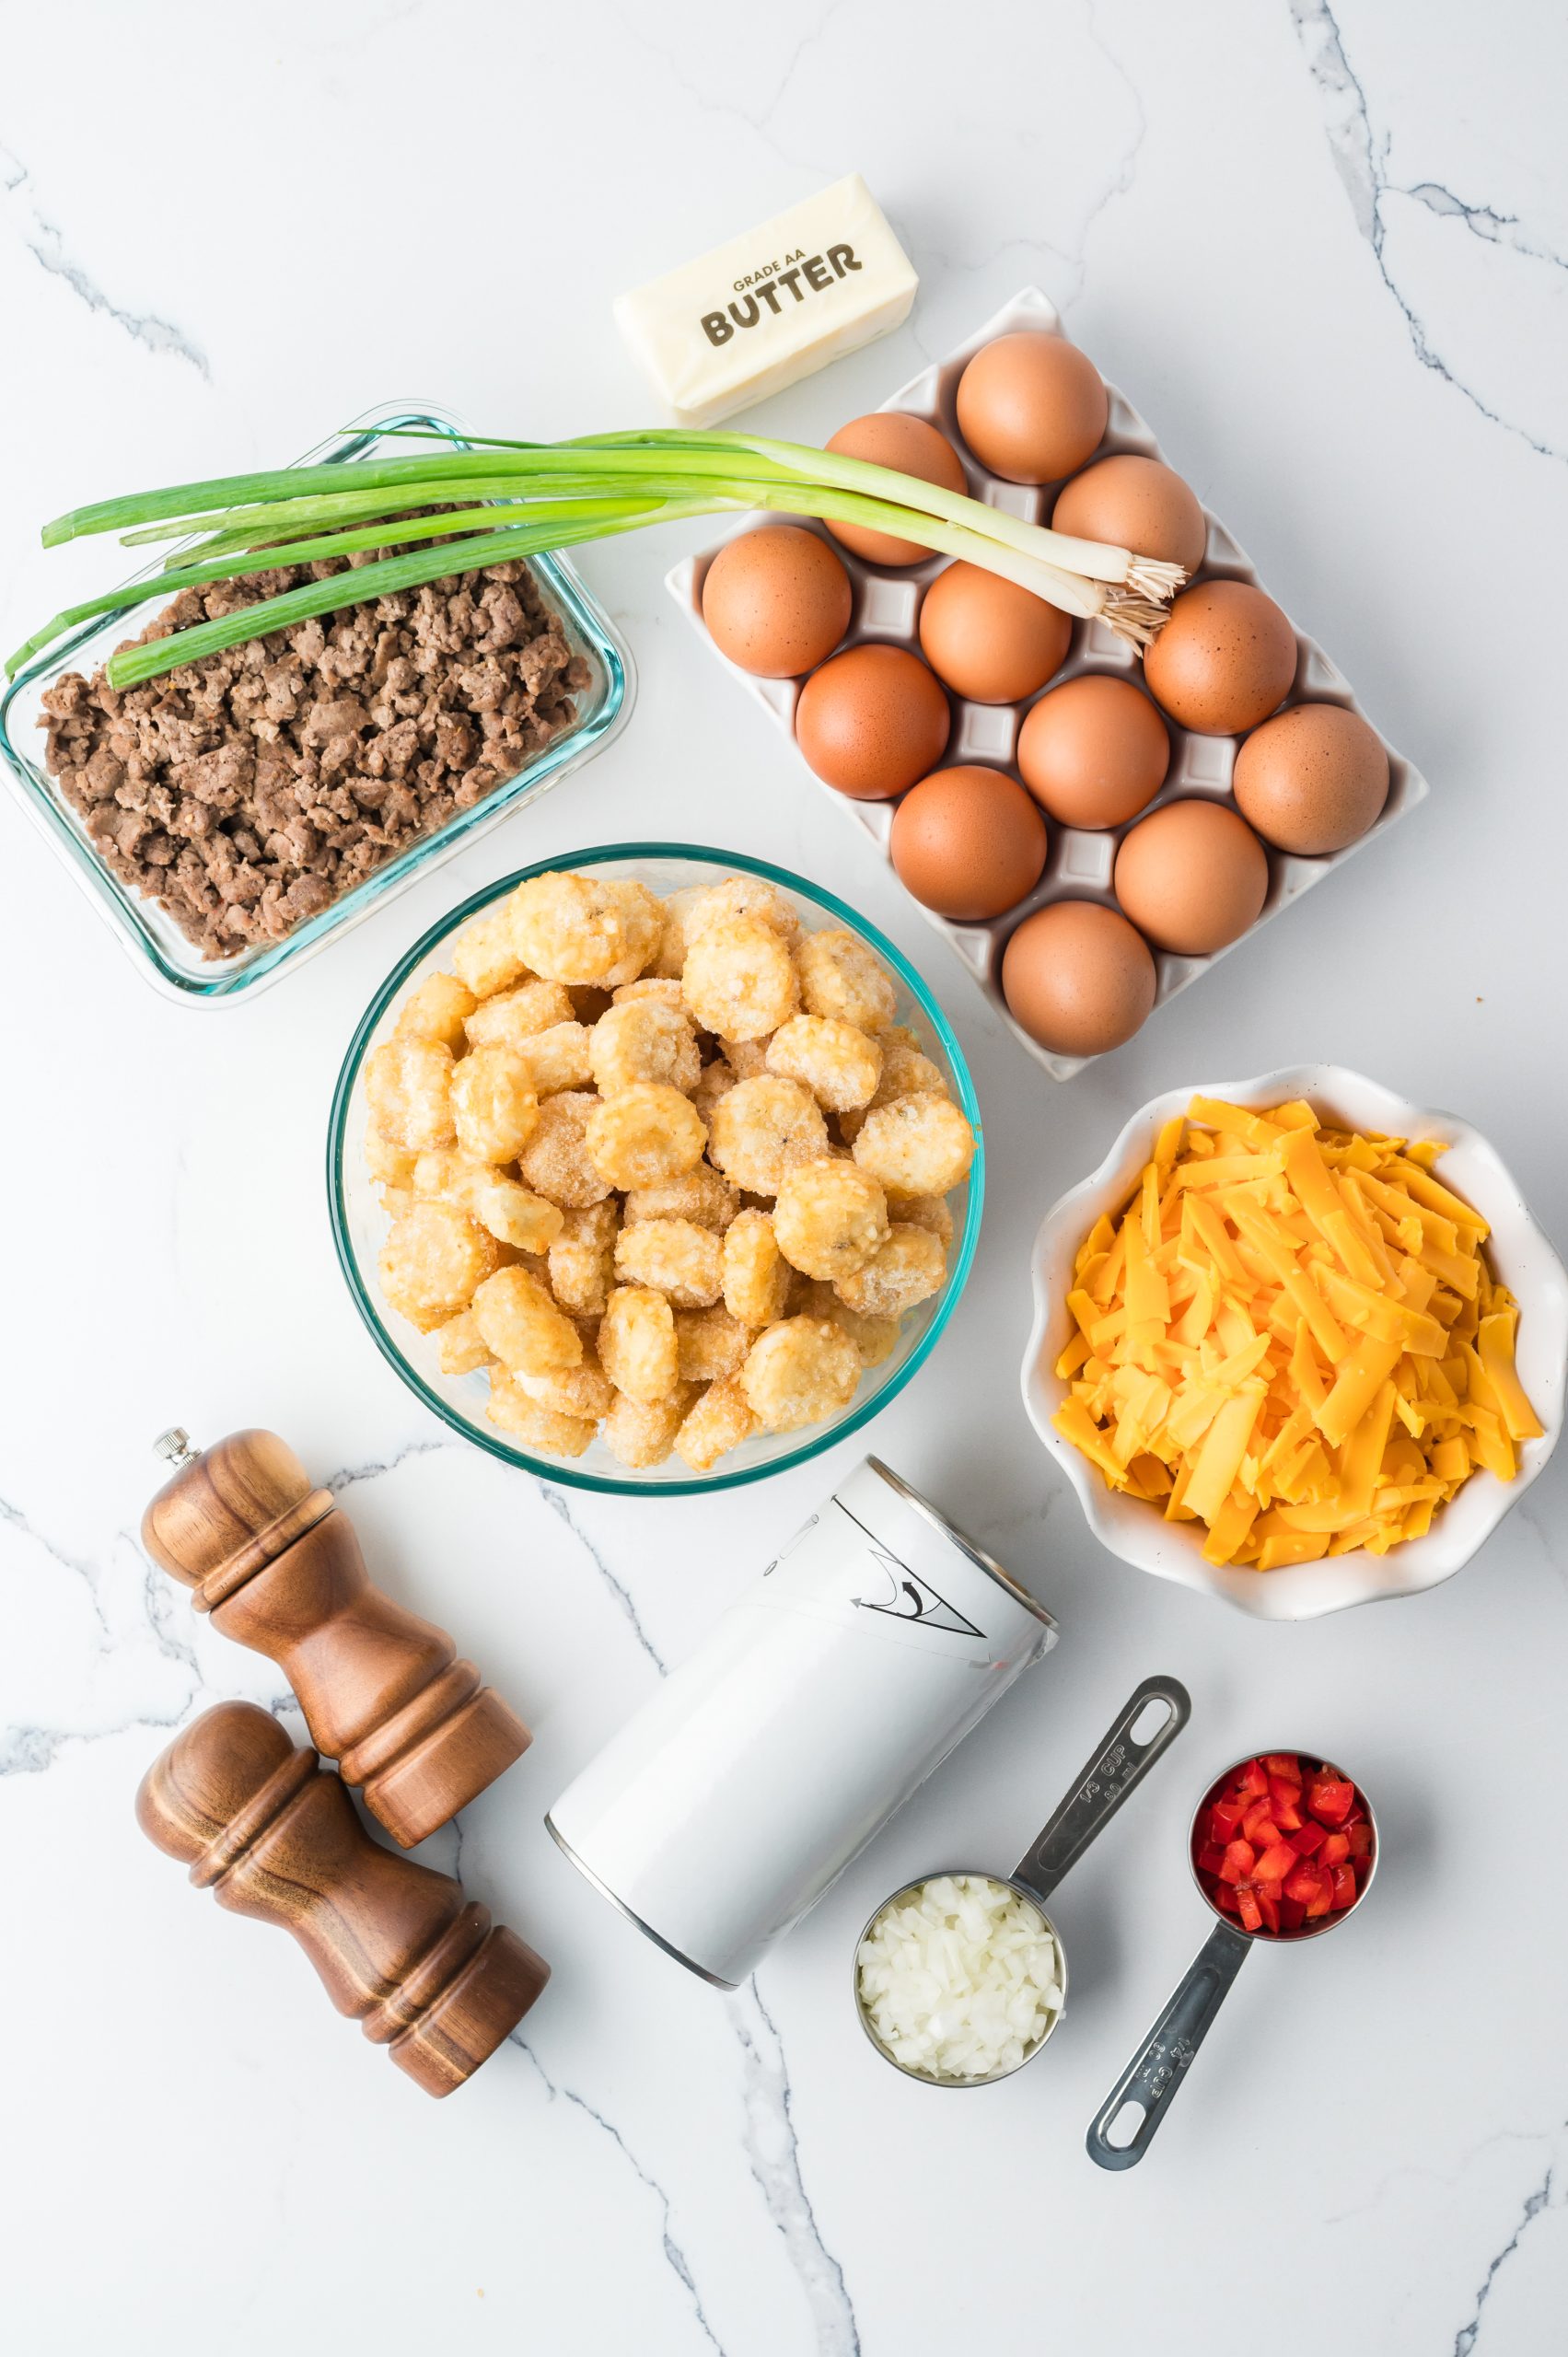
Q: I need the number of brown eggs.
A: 12